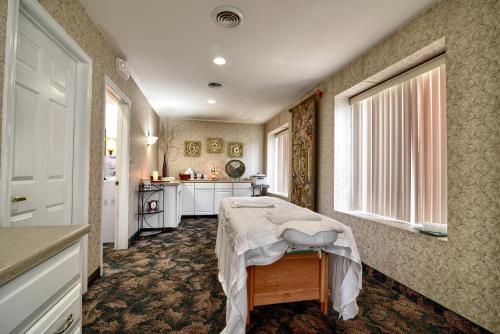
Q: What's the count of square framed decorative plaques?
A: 3